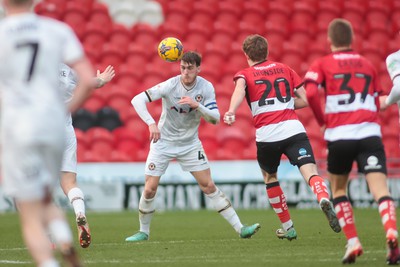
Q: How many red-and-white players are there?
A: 2